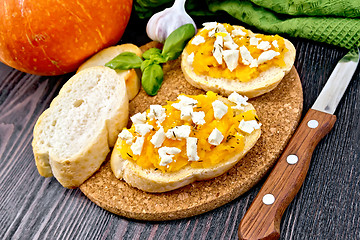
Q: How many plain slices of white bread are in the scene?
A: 2